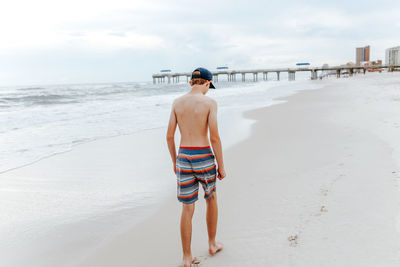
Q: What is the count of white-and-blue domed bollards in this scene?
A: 0